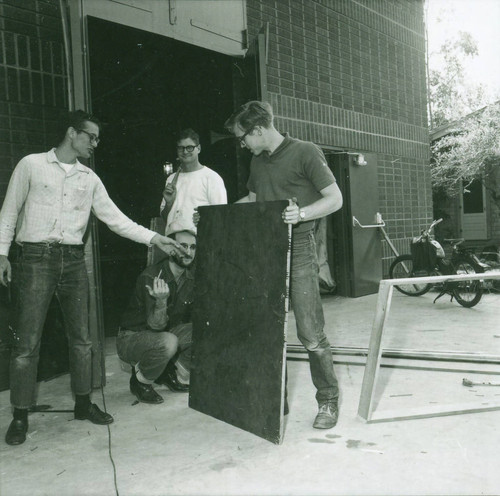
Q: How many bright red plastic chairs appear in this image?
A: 0